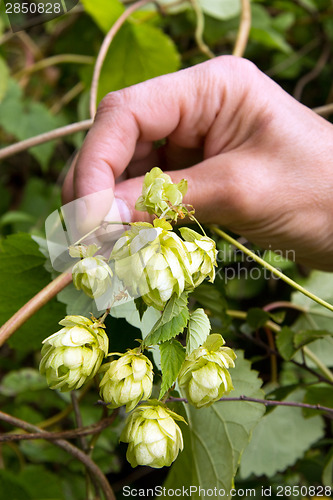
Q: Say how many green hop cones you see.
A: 8